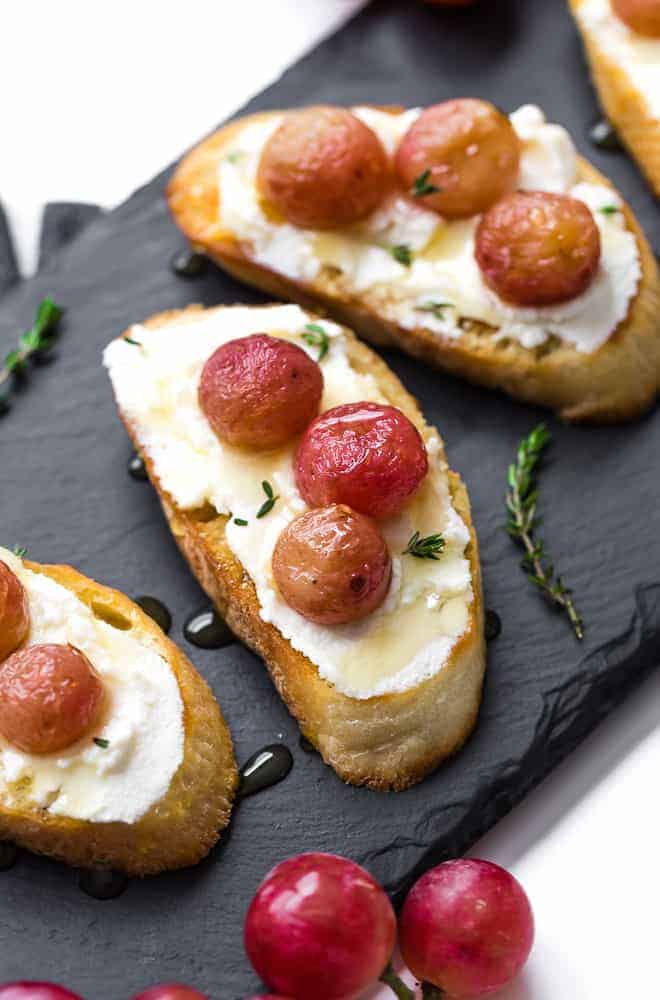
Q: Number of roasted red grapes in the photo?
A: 9